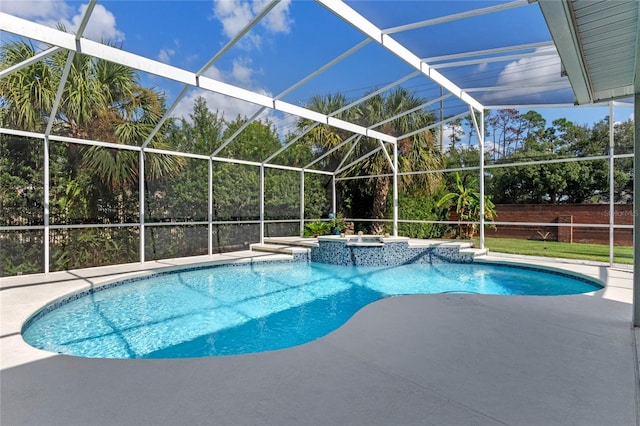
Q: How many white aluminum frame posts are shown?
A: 9